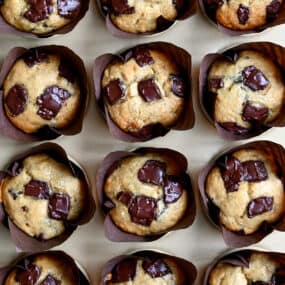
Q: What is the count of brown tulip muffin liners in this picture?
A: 12